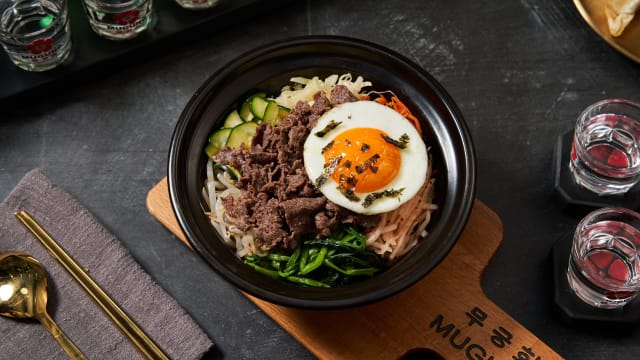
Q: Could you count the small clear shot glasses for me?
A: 5